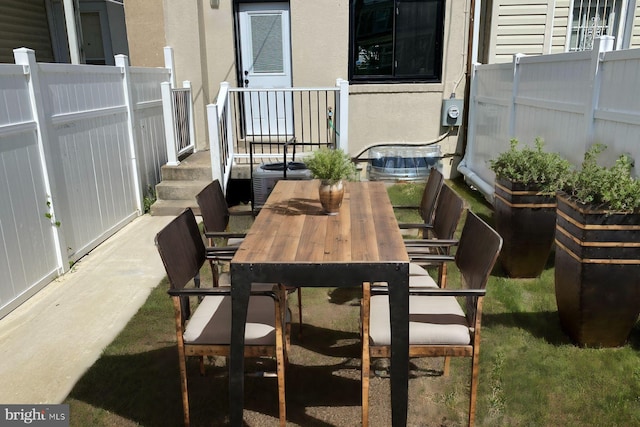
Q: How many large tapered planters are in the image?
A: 2